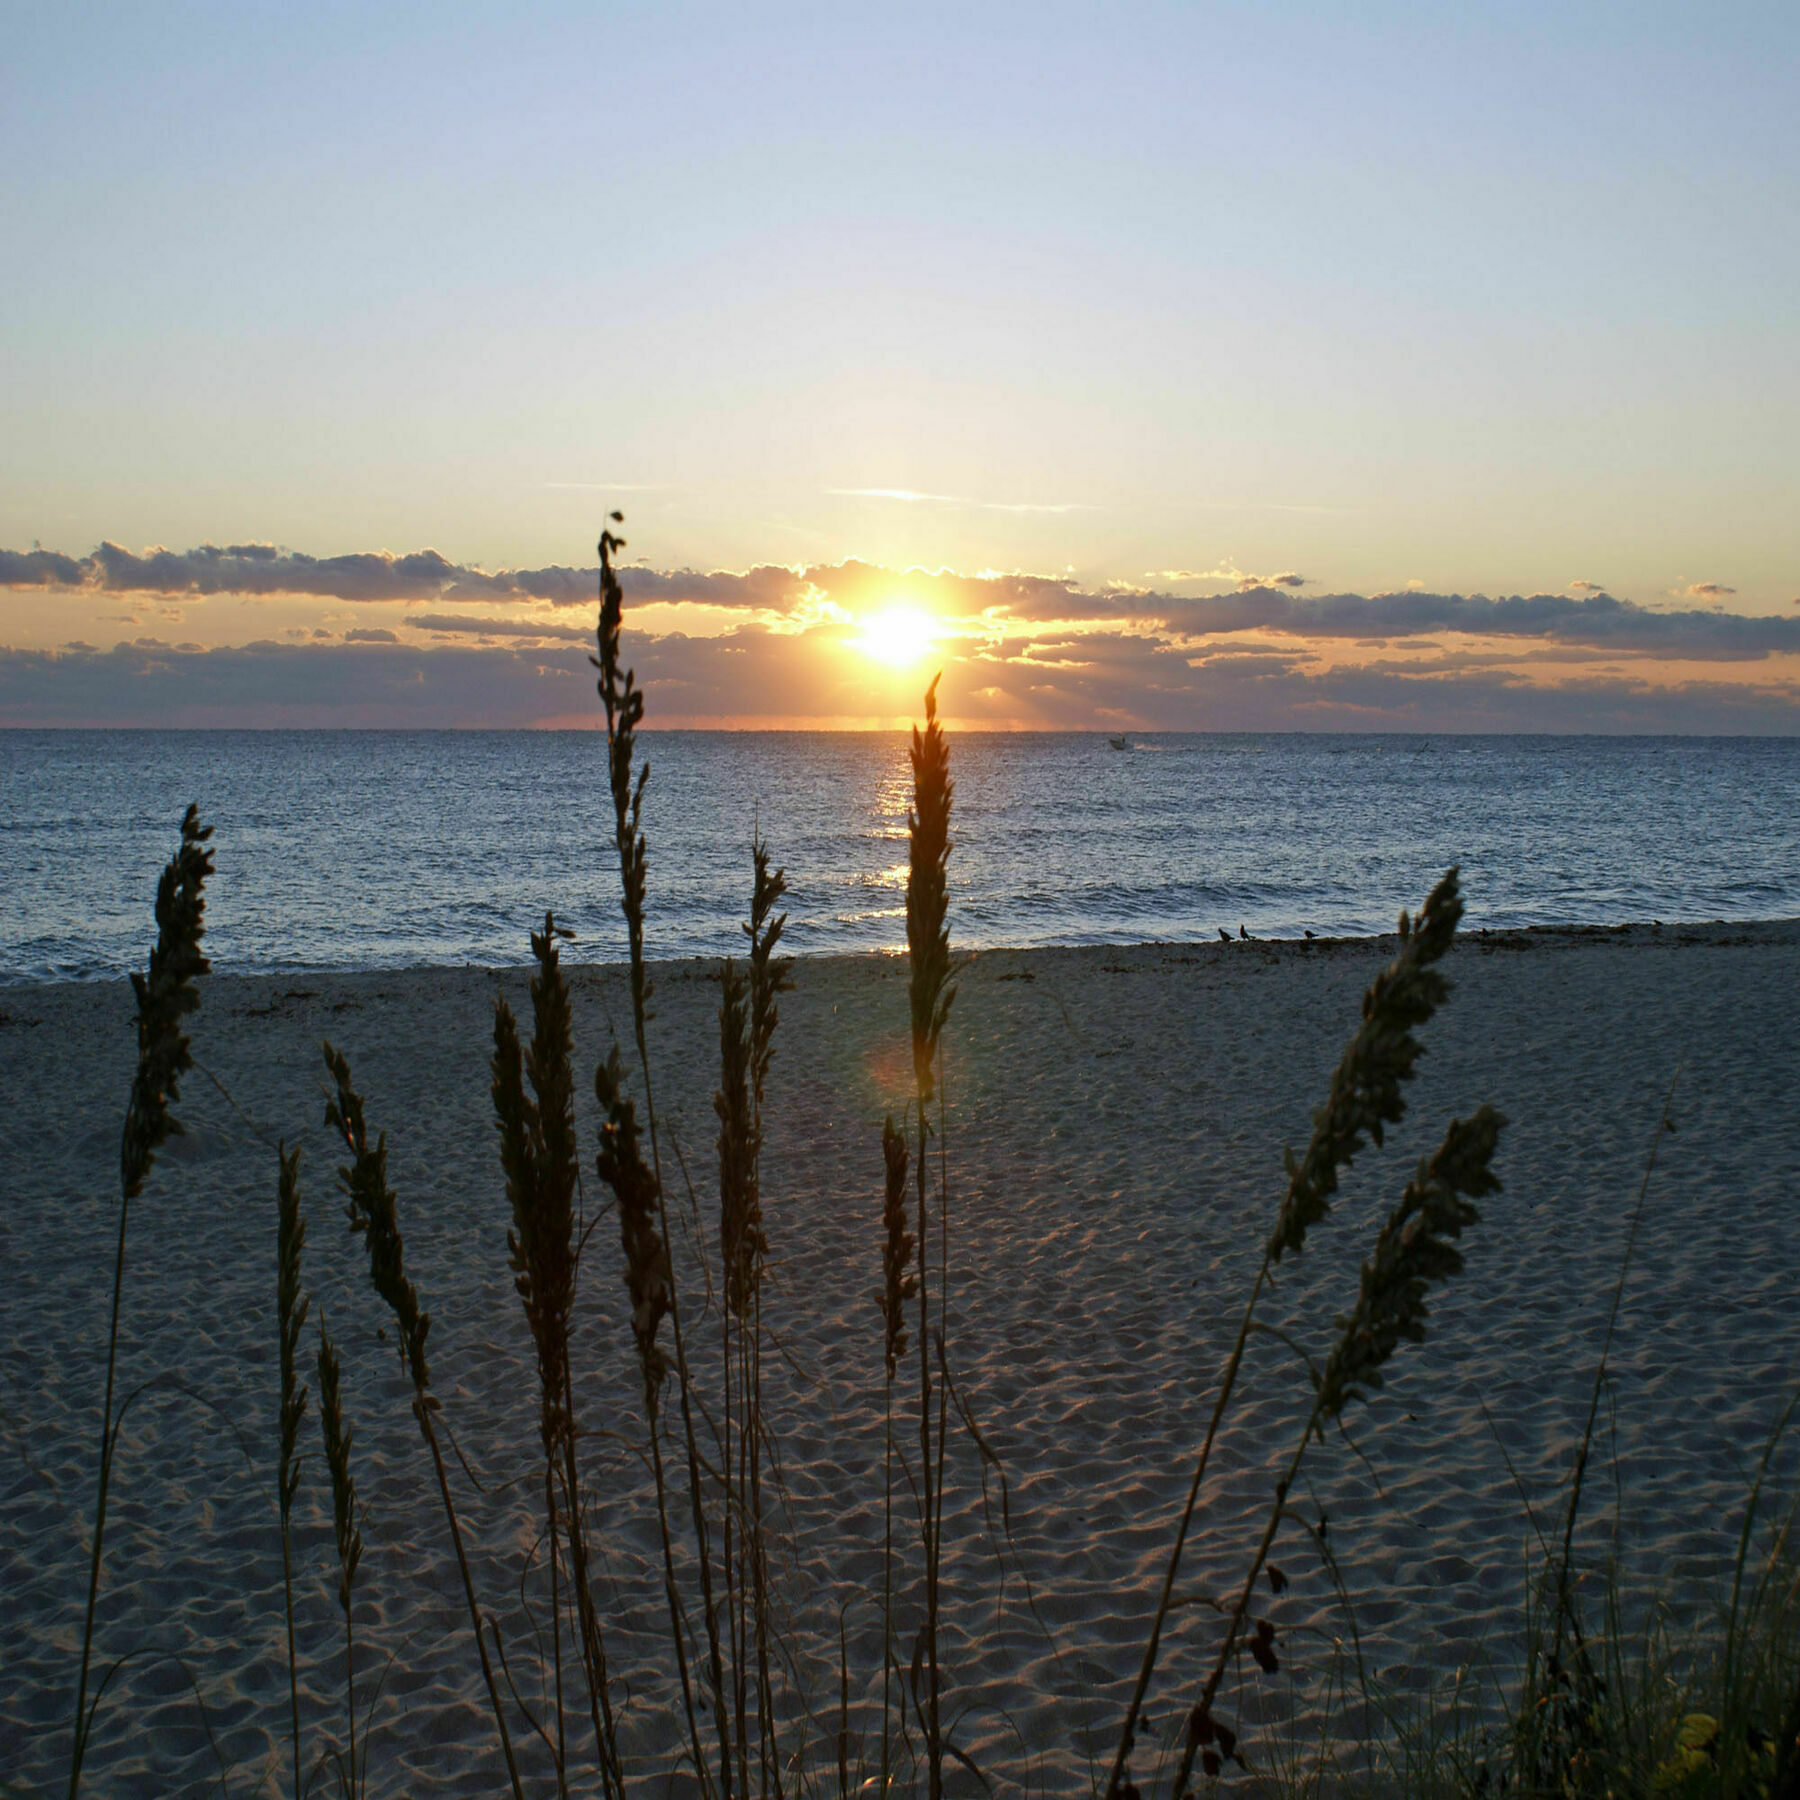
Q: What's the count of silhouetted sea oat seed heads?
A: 14